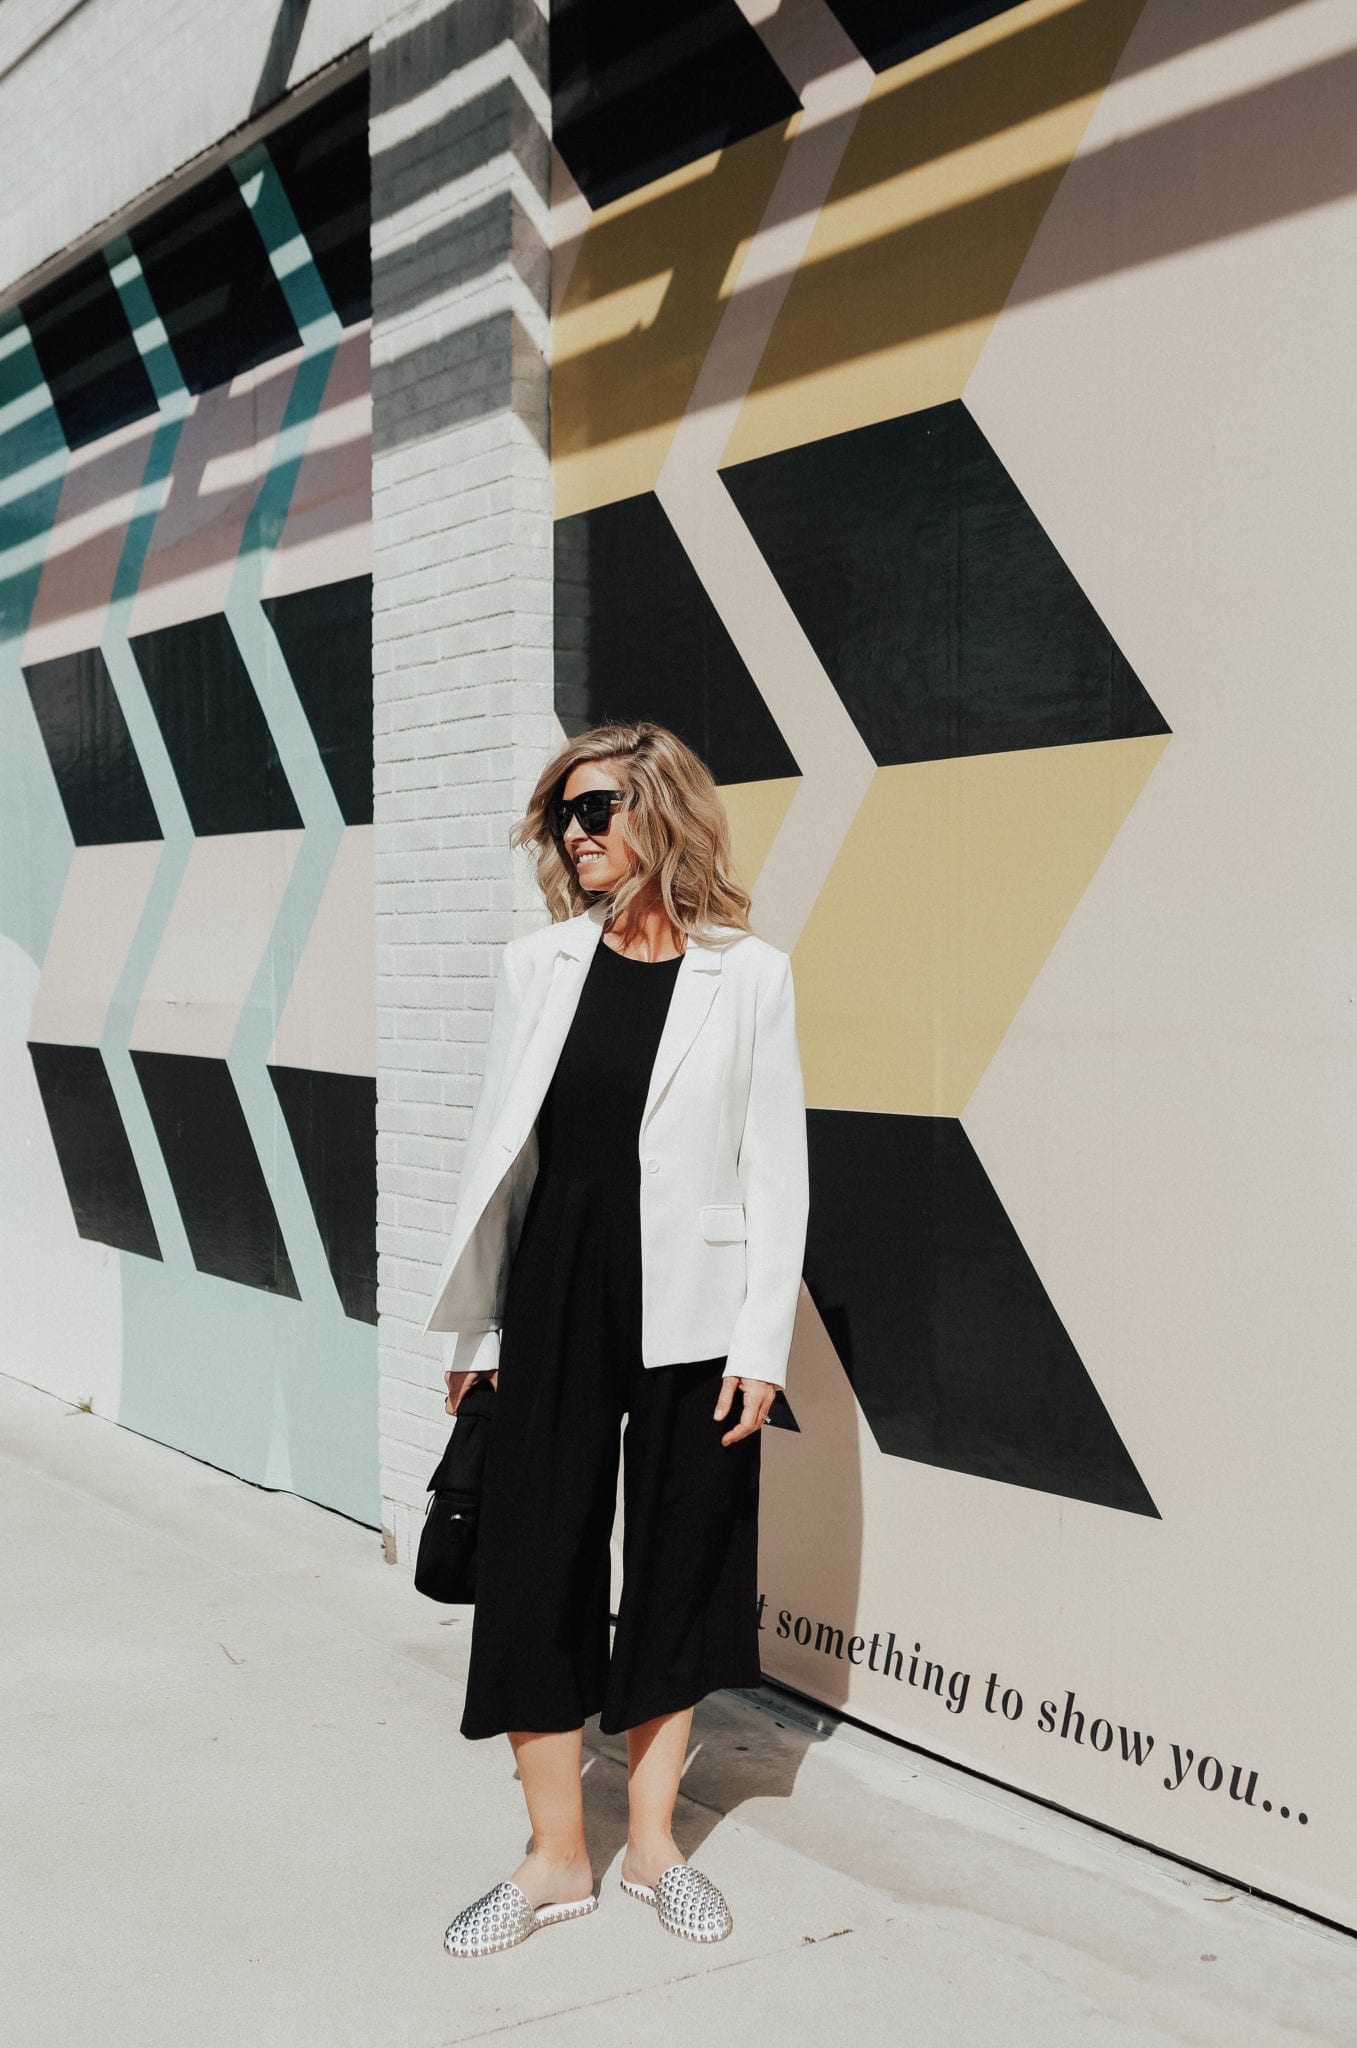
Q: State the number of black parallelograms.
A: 15